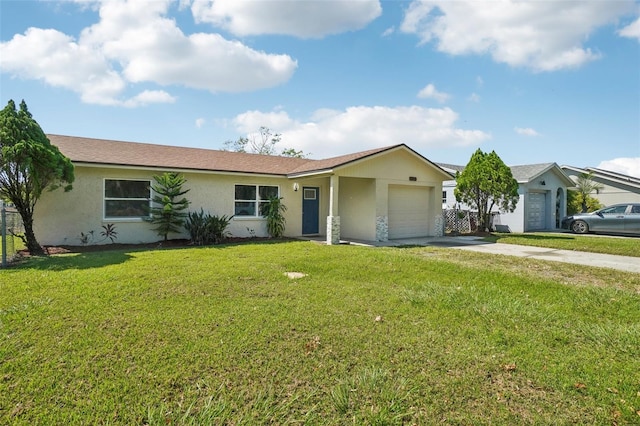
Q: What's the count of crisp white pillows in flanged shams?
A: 0